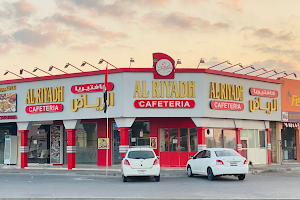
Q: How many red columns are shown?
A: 6